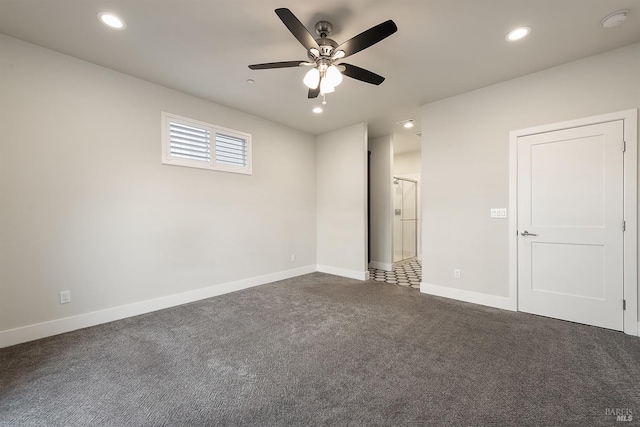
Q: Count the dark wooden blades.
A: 5